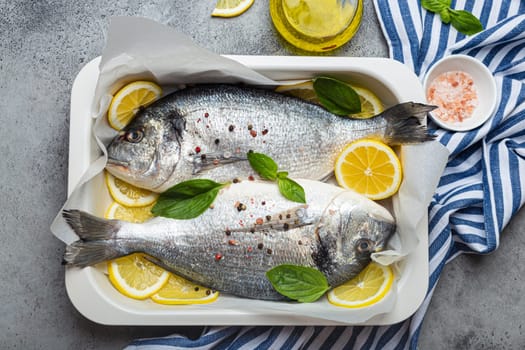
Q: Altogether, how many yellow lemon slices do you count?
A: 10